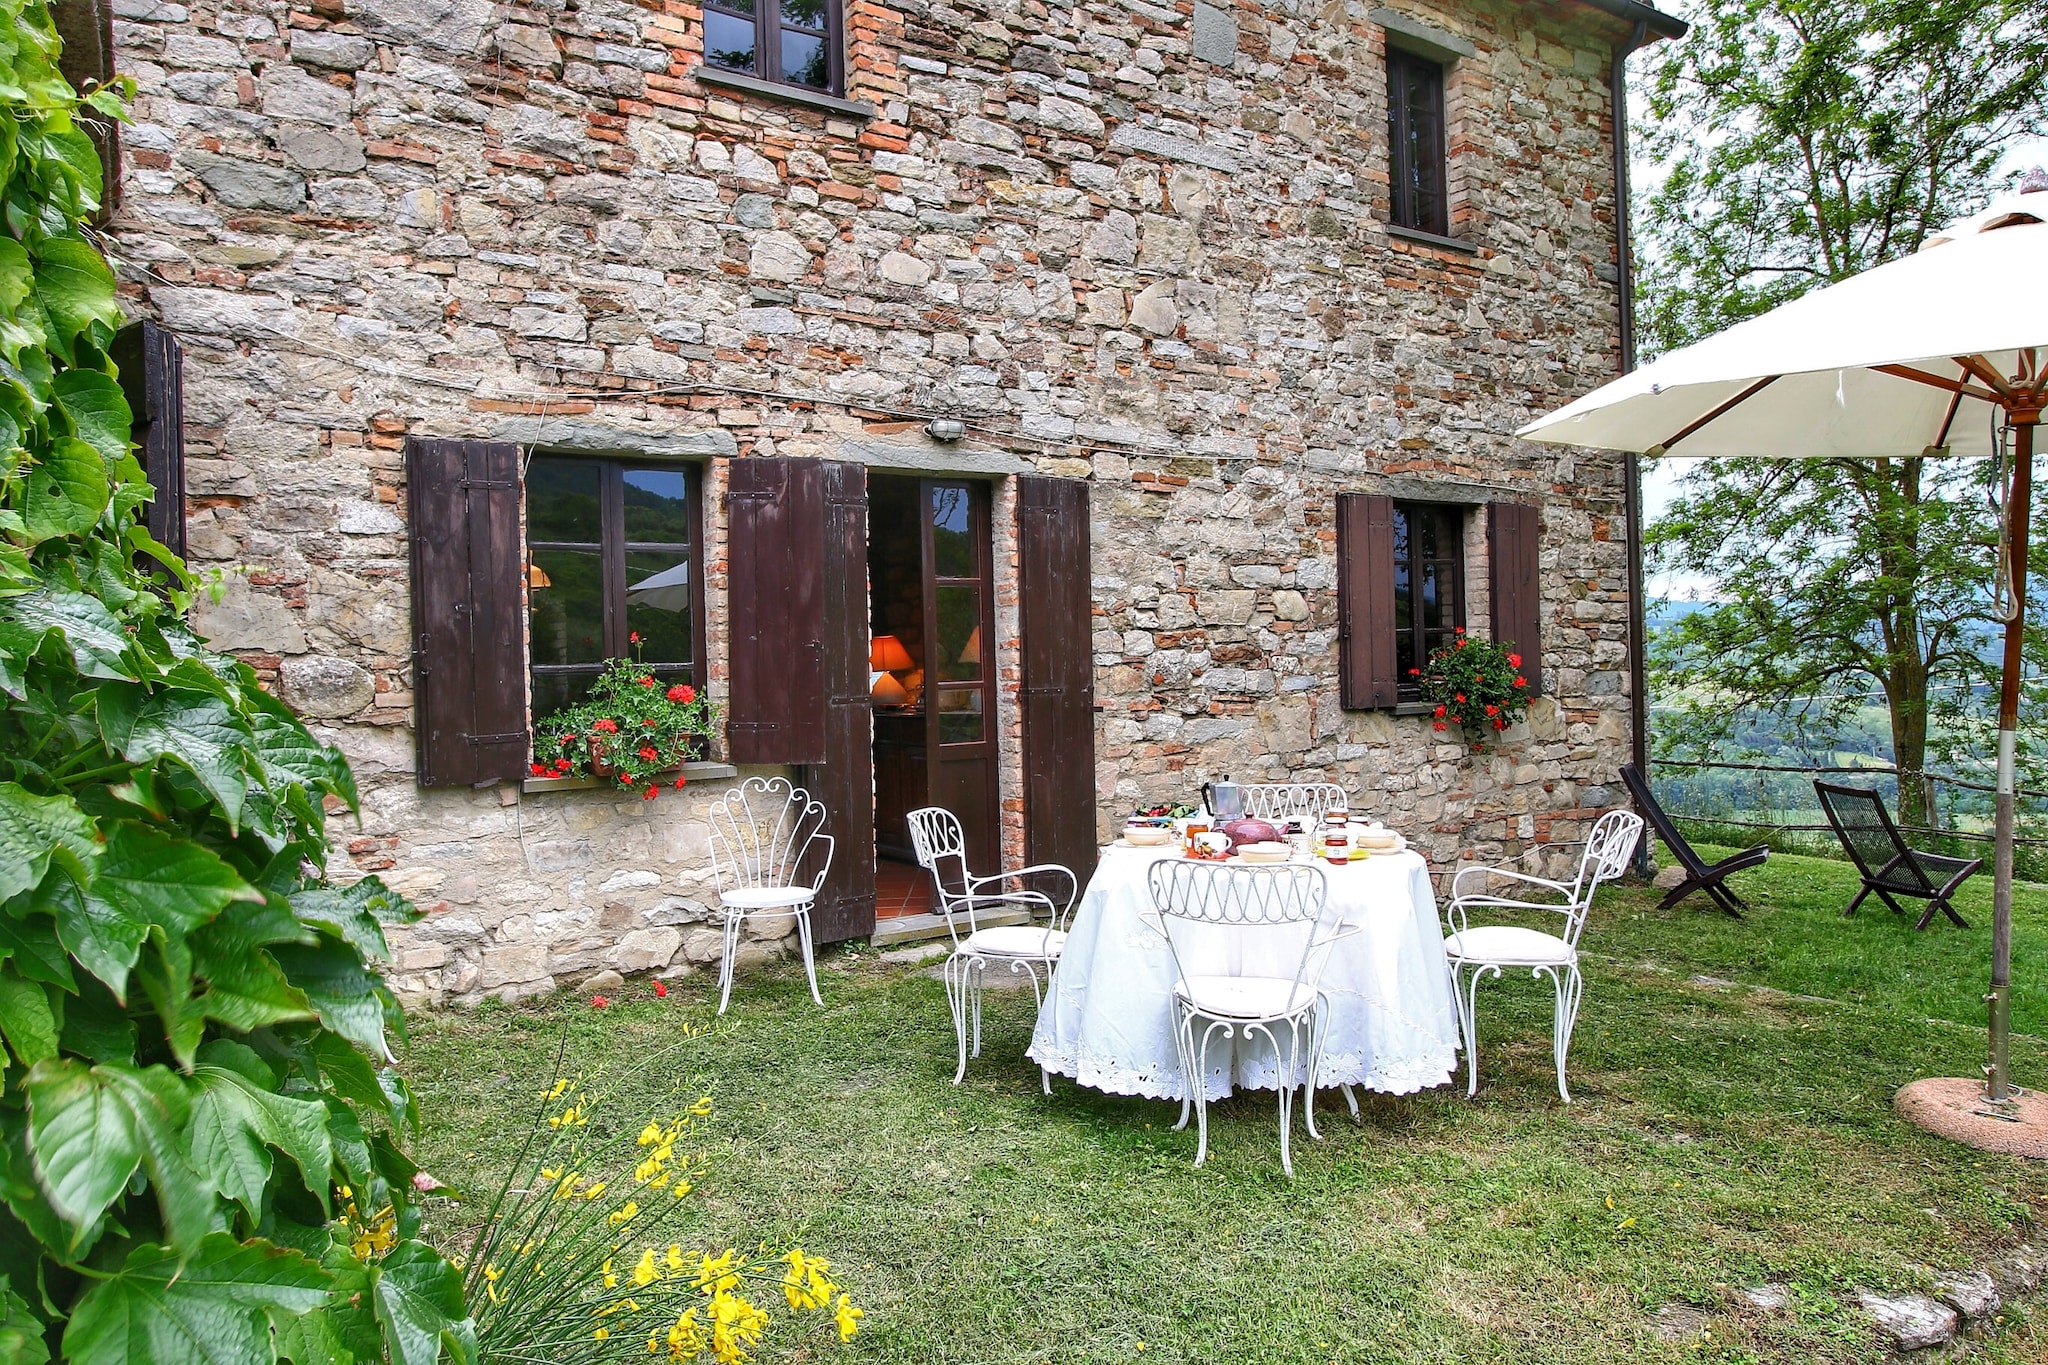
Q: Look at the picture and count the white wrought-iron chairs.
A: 5